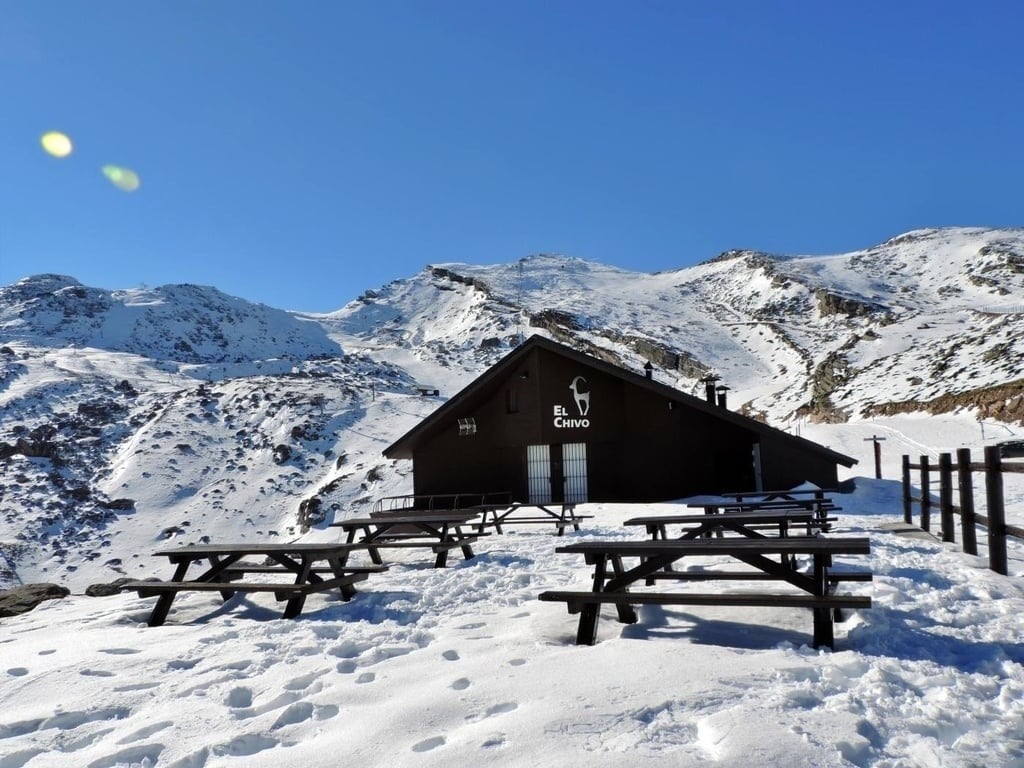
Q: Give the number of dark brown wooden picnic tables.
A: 7